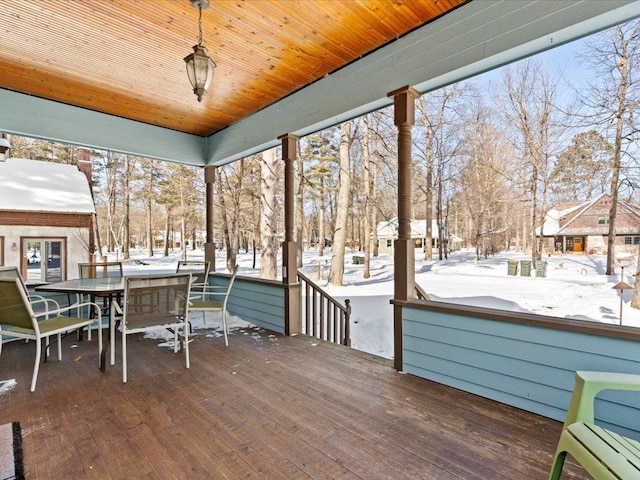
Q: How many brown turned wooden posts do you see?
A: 3